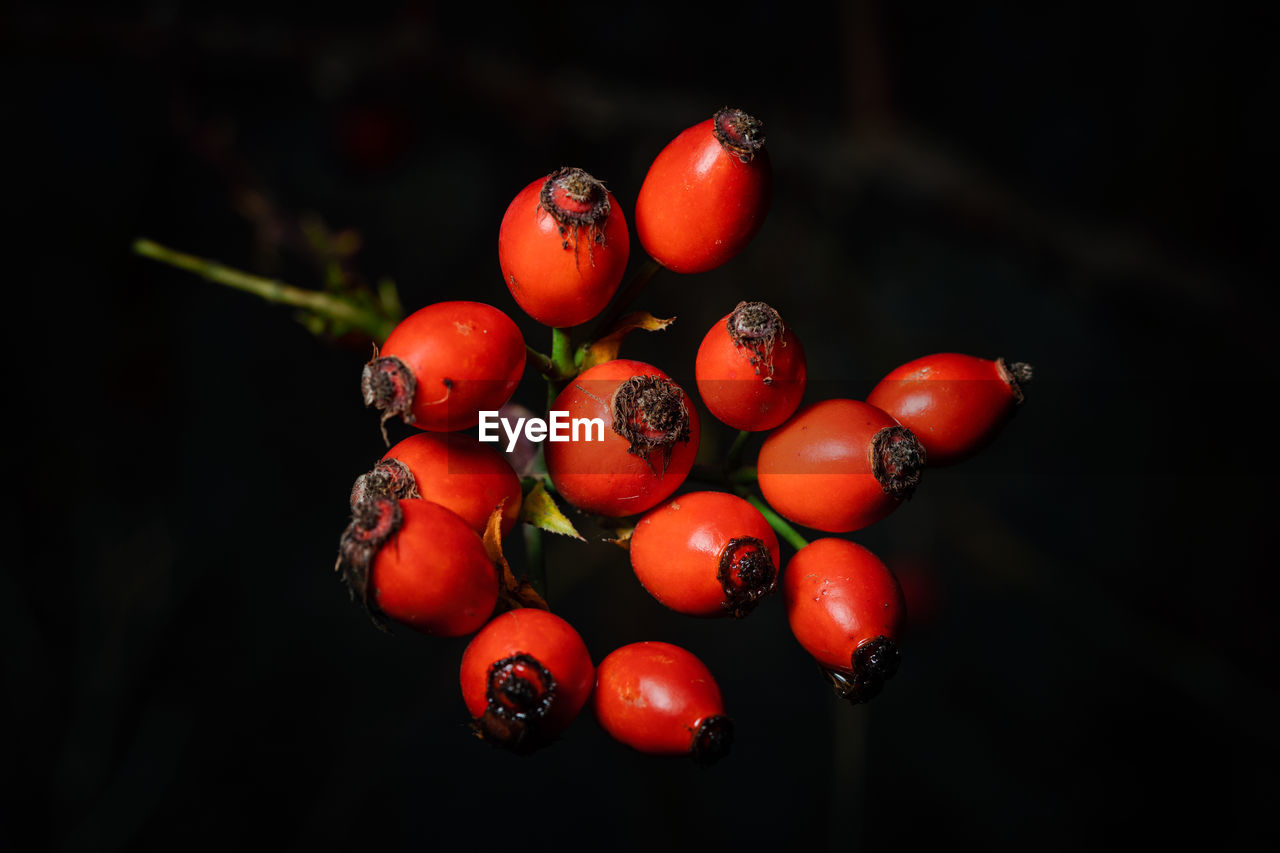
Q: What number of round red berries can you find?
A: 13